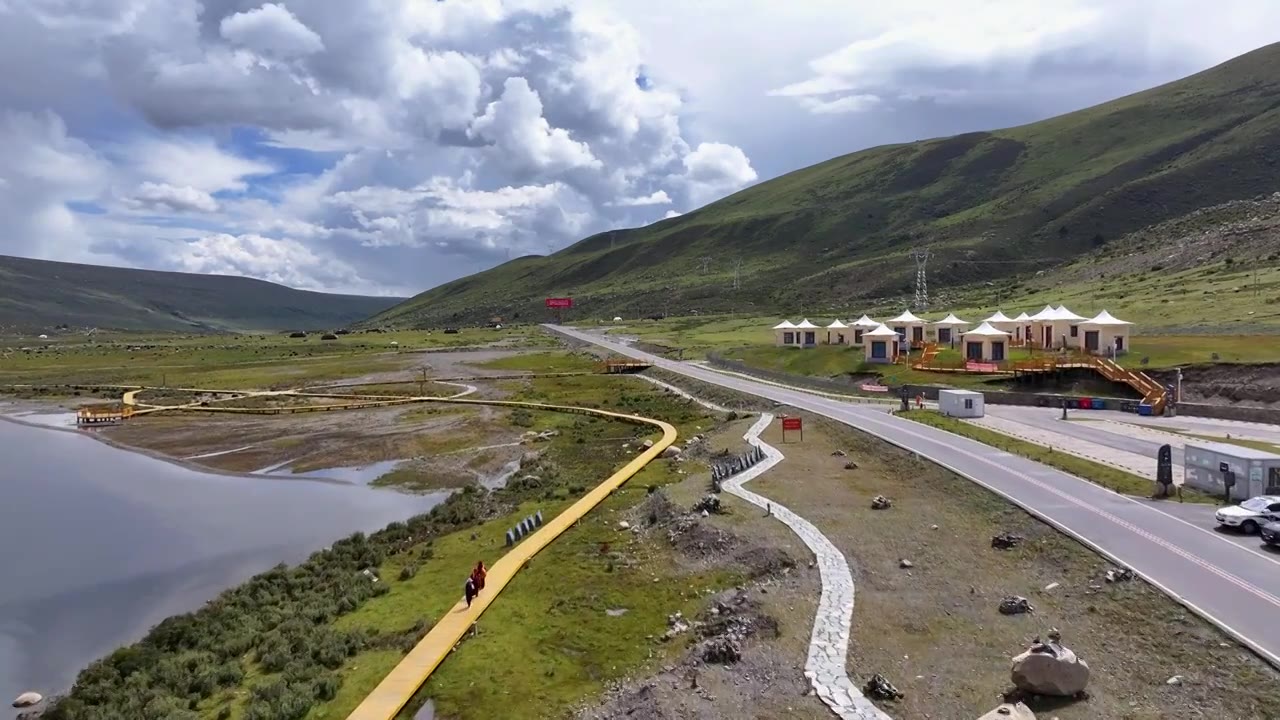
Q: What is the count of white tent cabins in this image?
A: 13